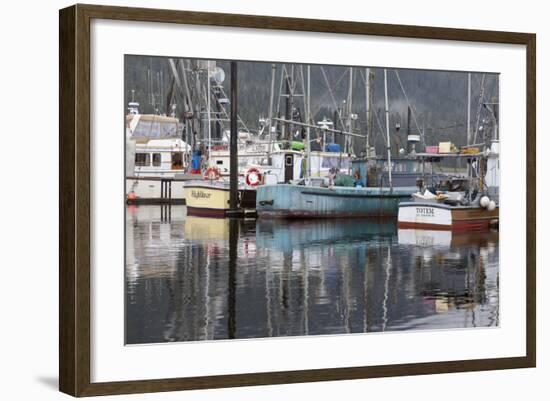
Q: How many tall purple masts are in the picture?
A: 0